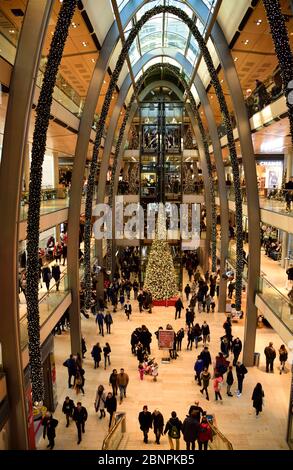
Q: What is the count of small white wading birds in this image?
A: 0